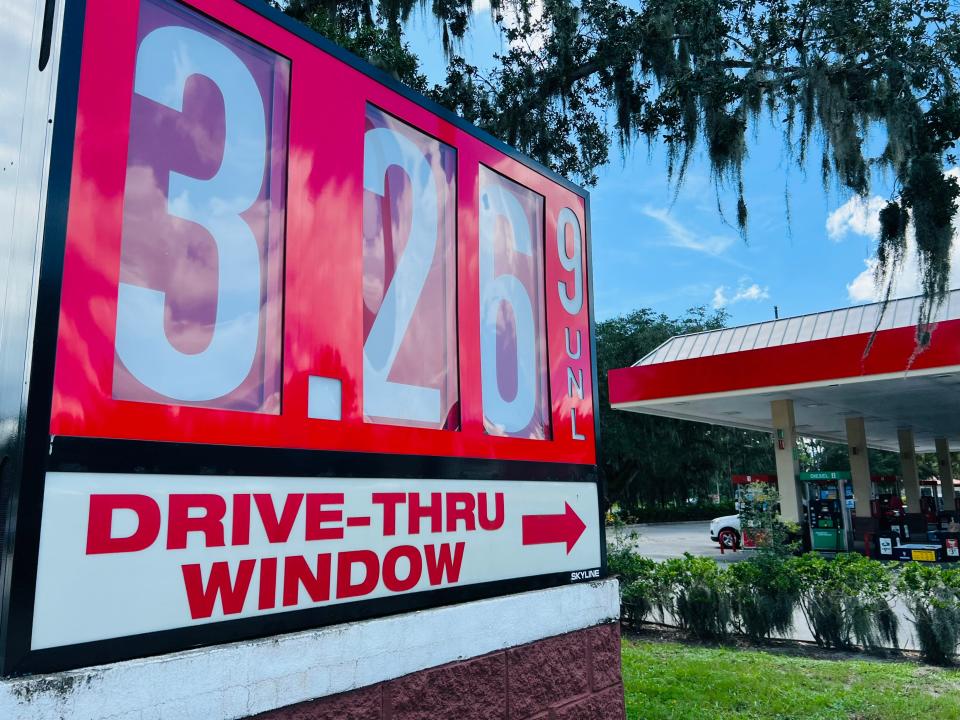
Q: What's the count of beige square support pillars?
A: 4